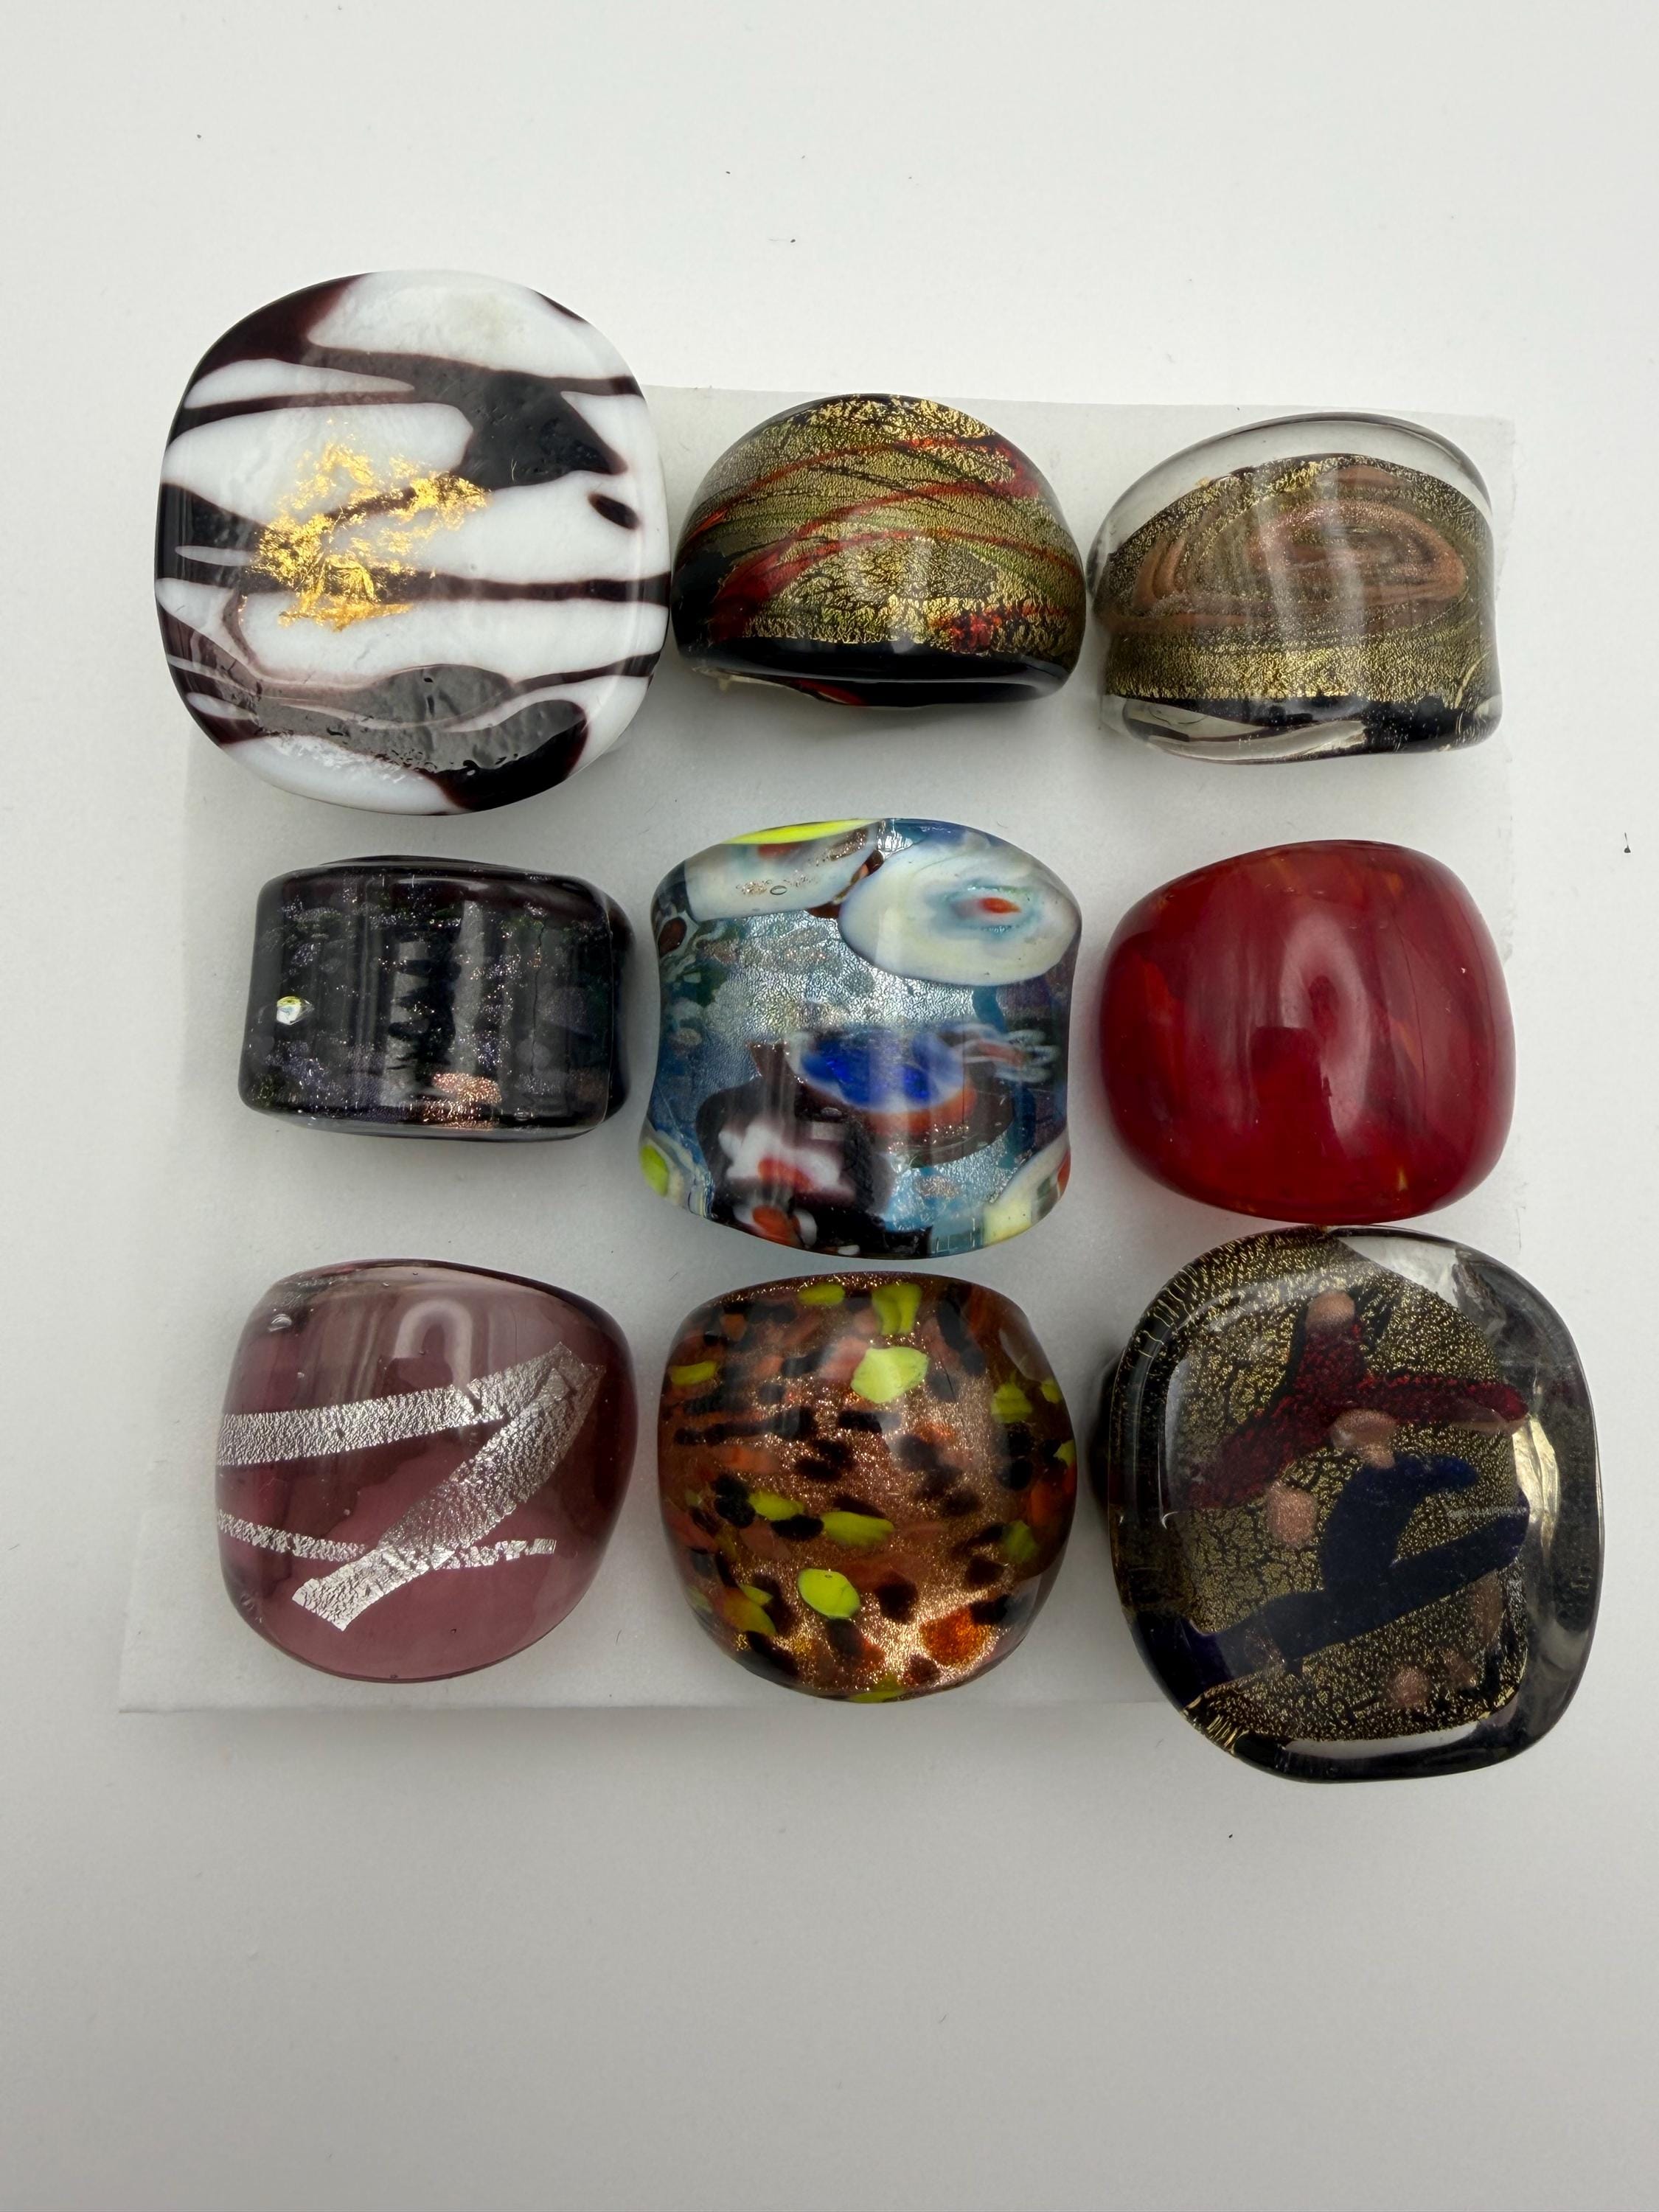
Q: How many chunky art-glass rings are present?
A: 9